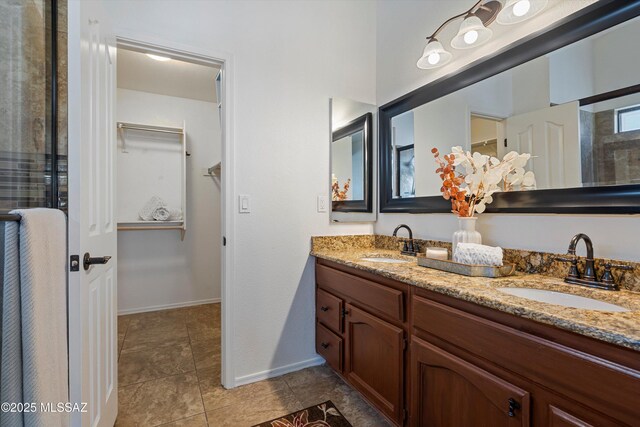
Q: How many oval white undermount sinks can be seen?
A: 2